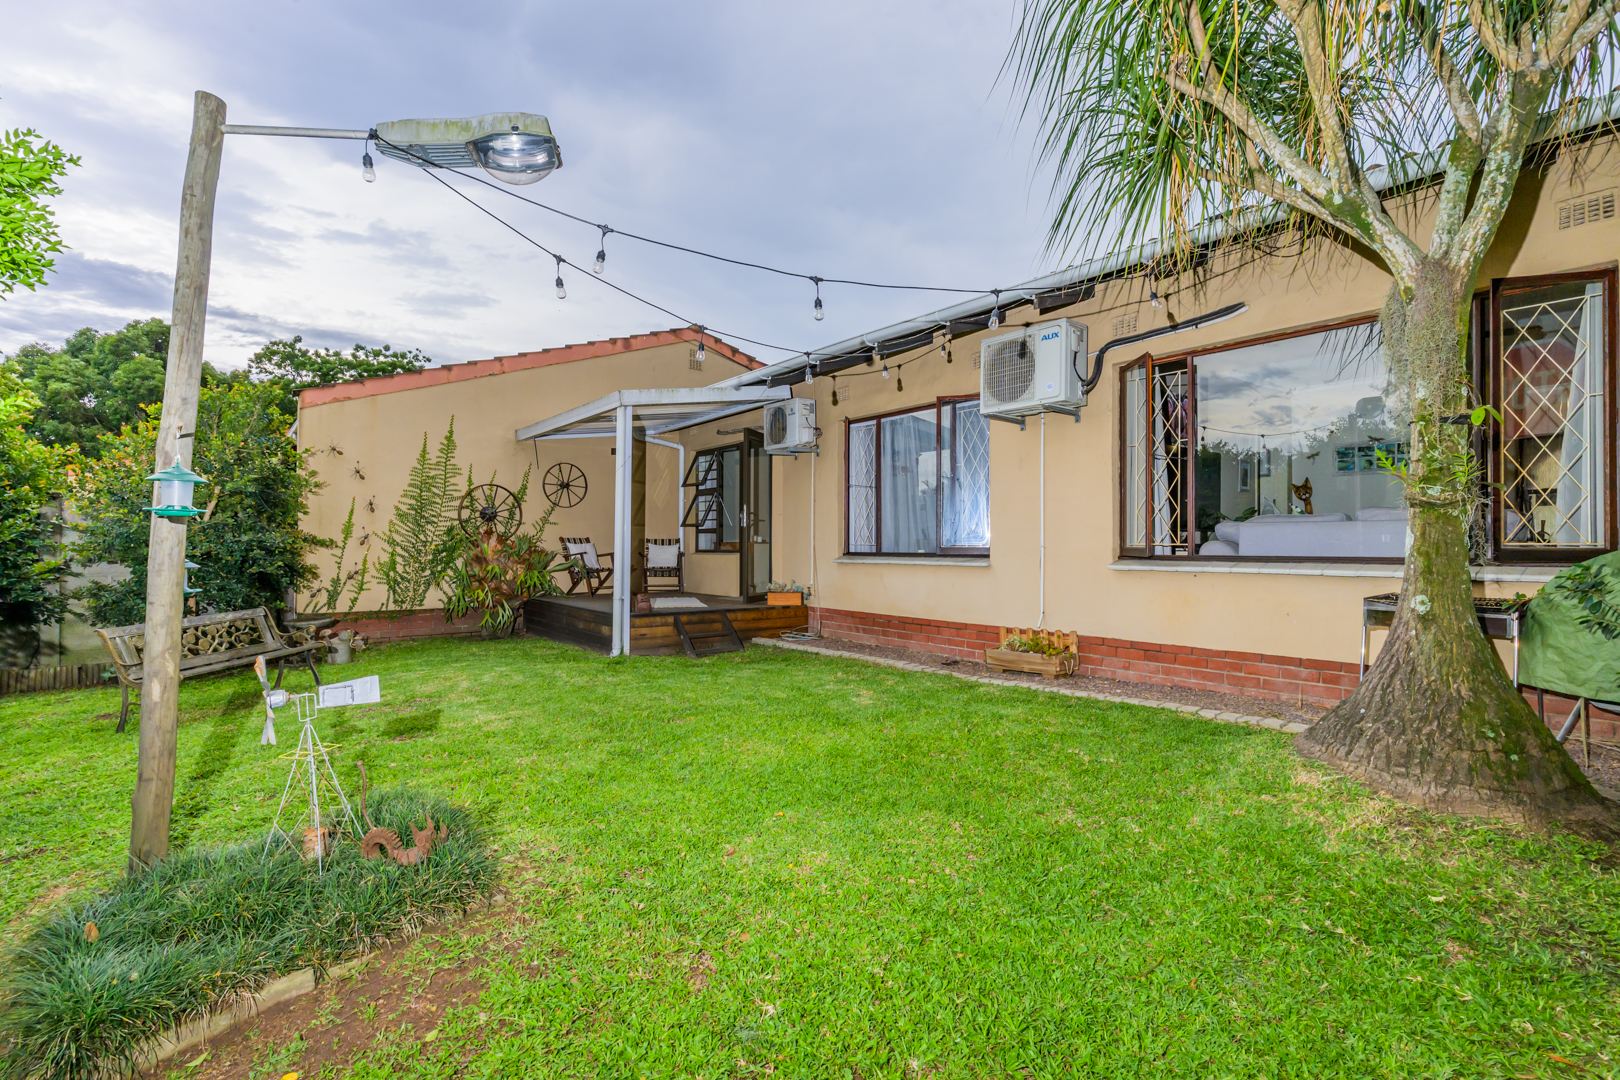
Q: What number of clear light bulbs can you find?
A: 10